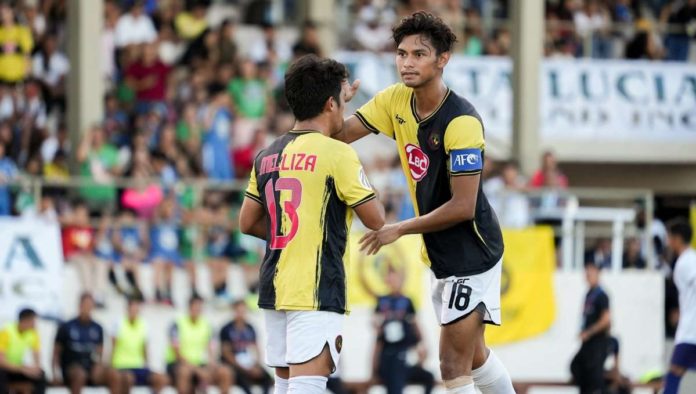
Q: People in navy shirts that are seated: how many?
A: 2